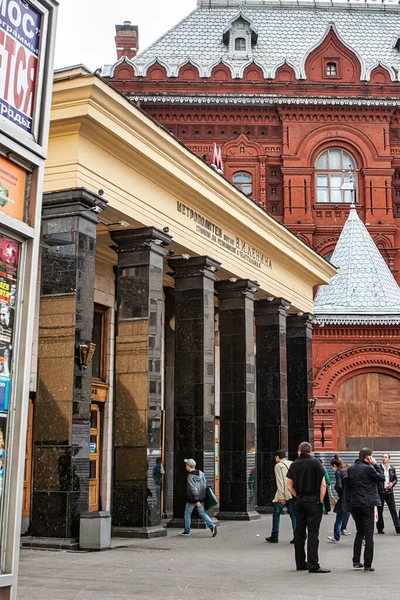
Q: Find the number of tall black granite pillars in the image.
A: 6